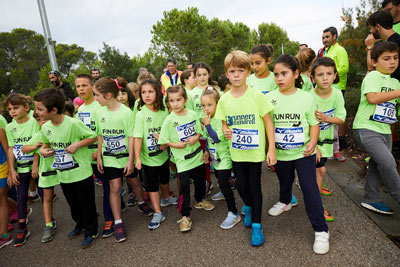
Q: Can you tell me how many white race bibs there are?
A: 11